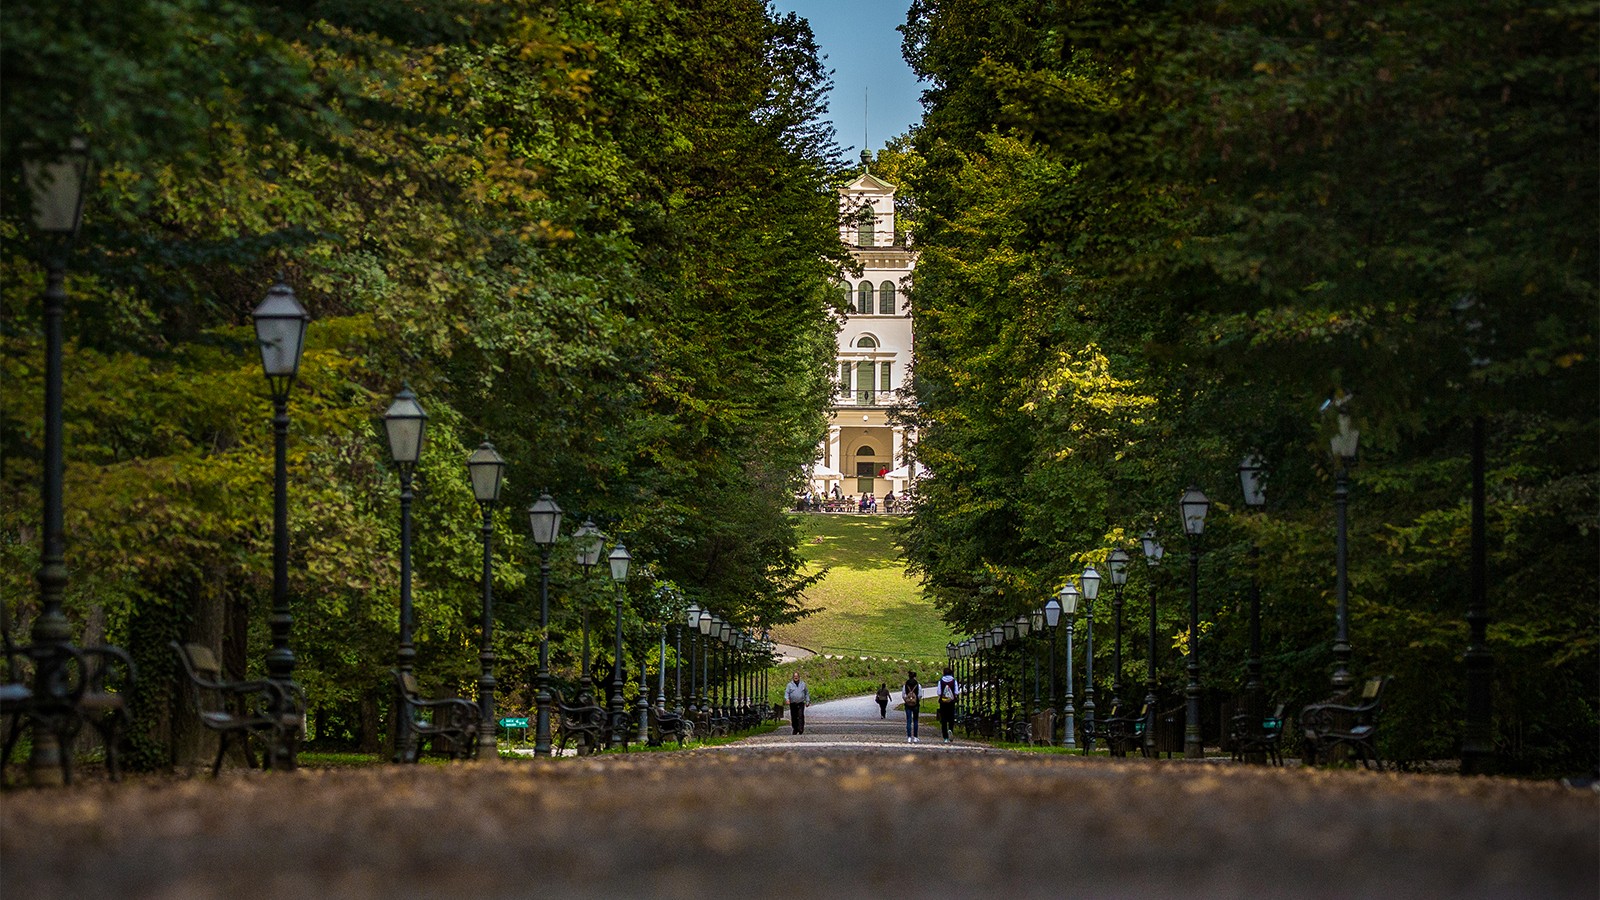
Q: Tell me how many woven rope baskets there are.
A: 0